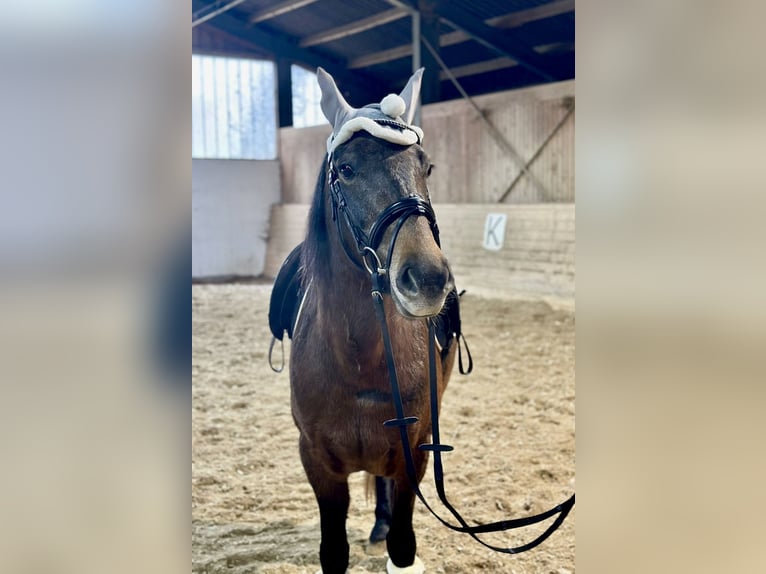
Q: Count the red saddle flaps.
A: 0